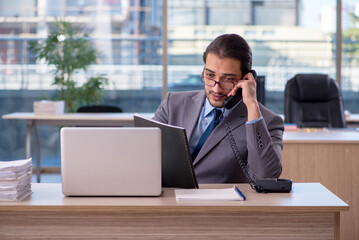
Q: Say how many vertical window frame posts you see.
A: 2